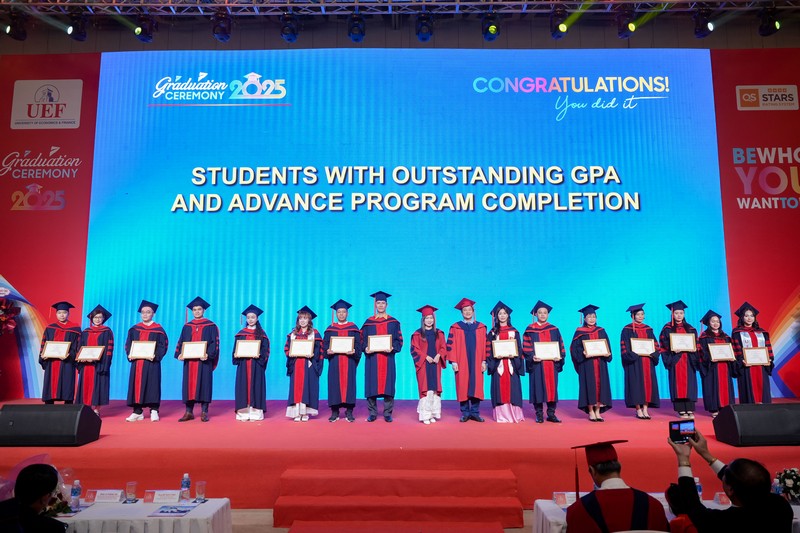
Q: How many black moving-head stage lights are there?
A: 12